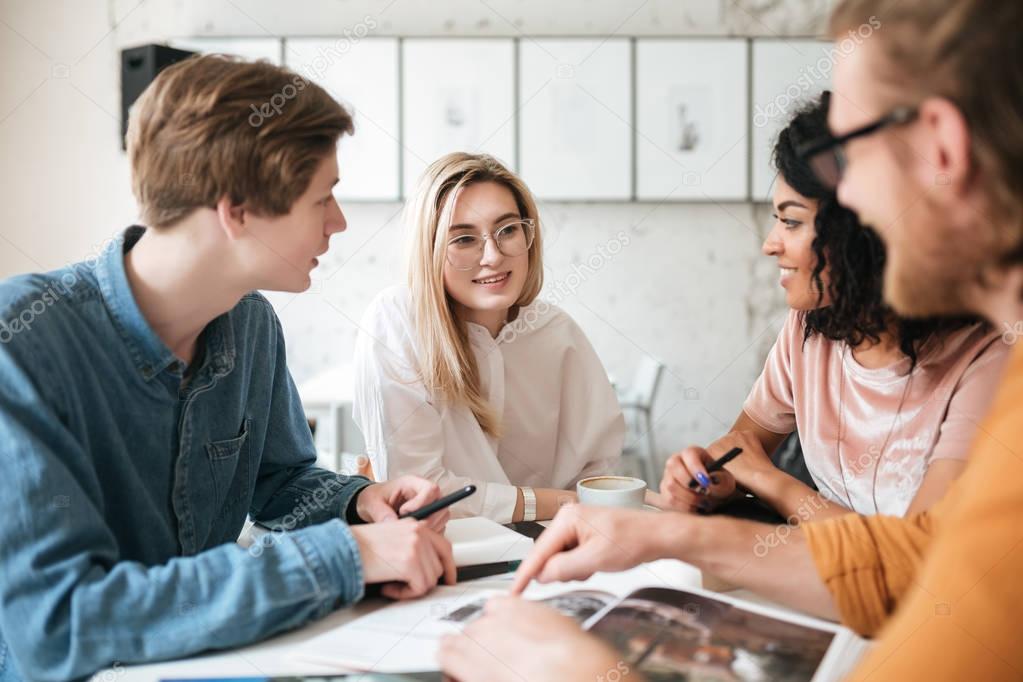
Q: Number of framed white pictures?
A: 6